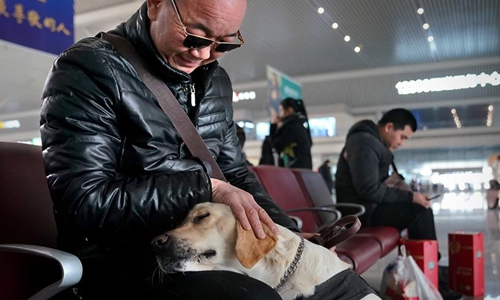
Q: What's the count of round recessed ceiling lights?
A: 7